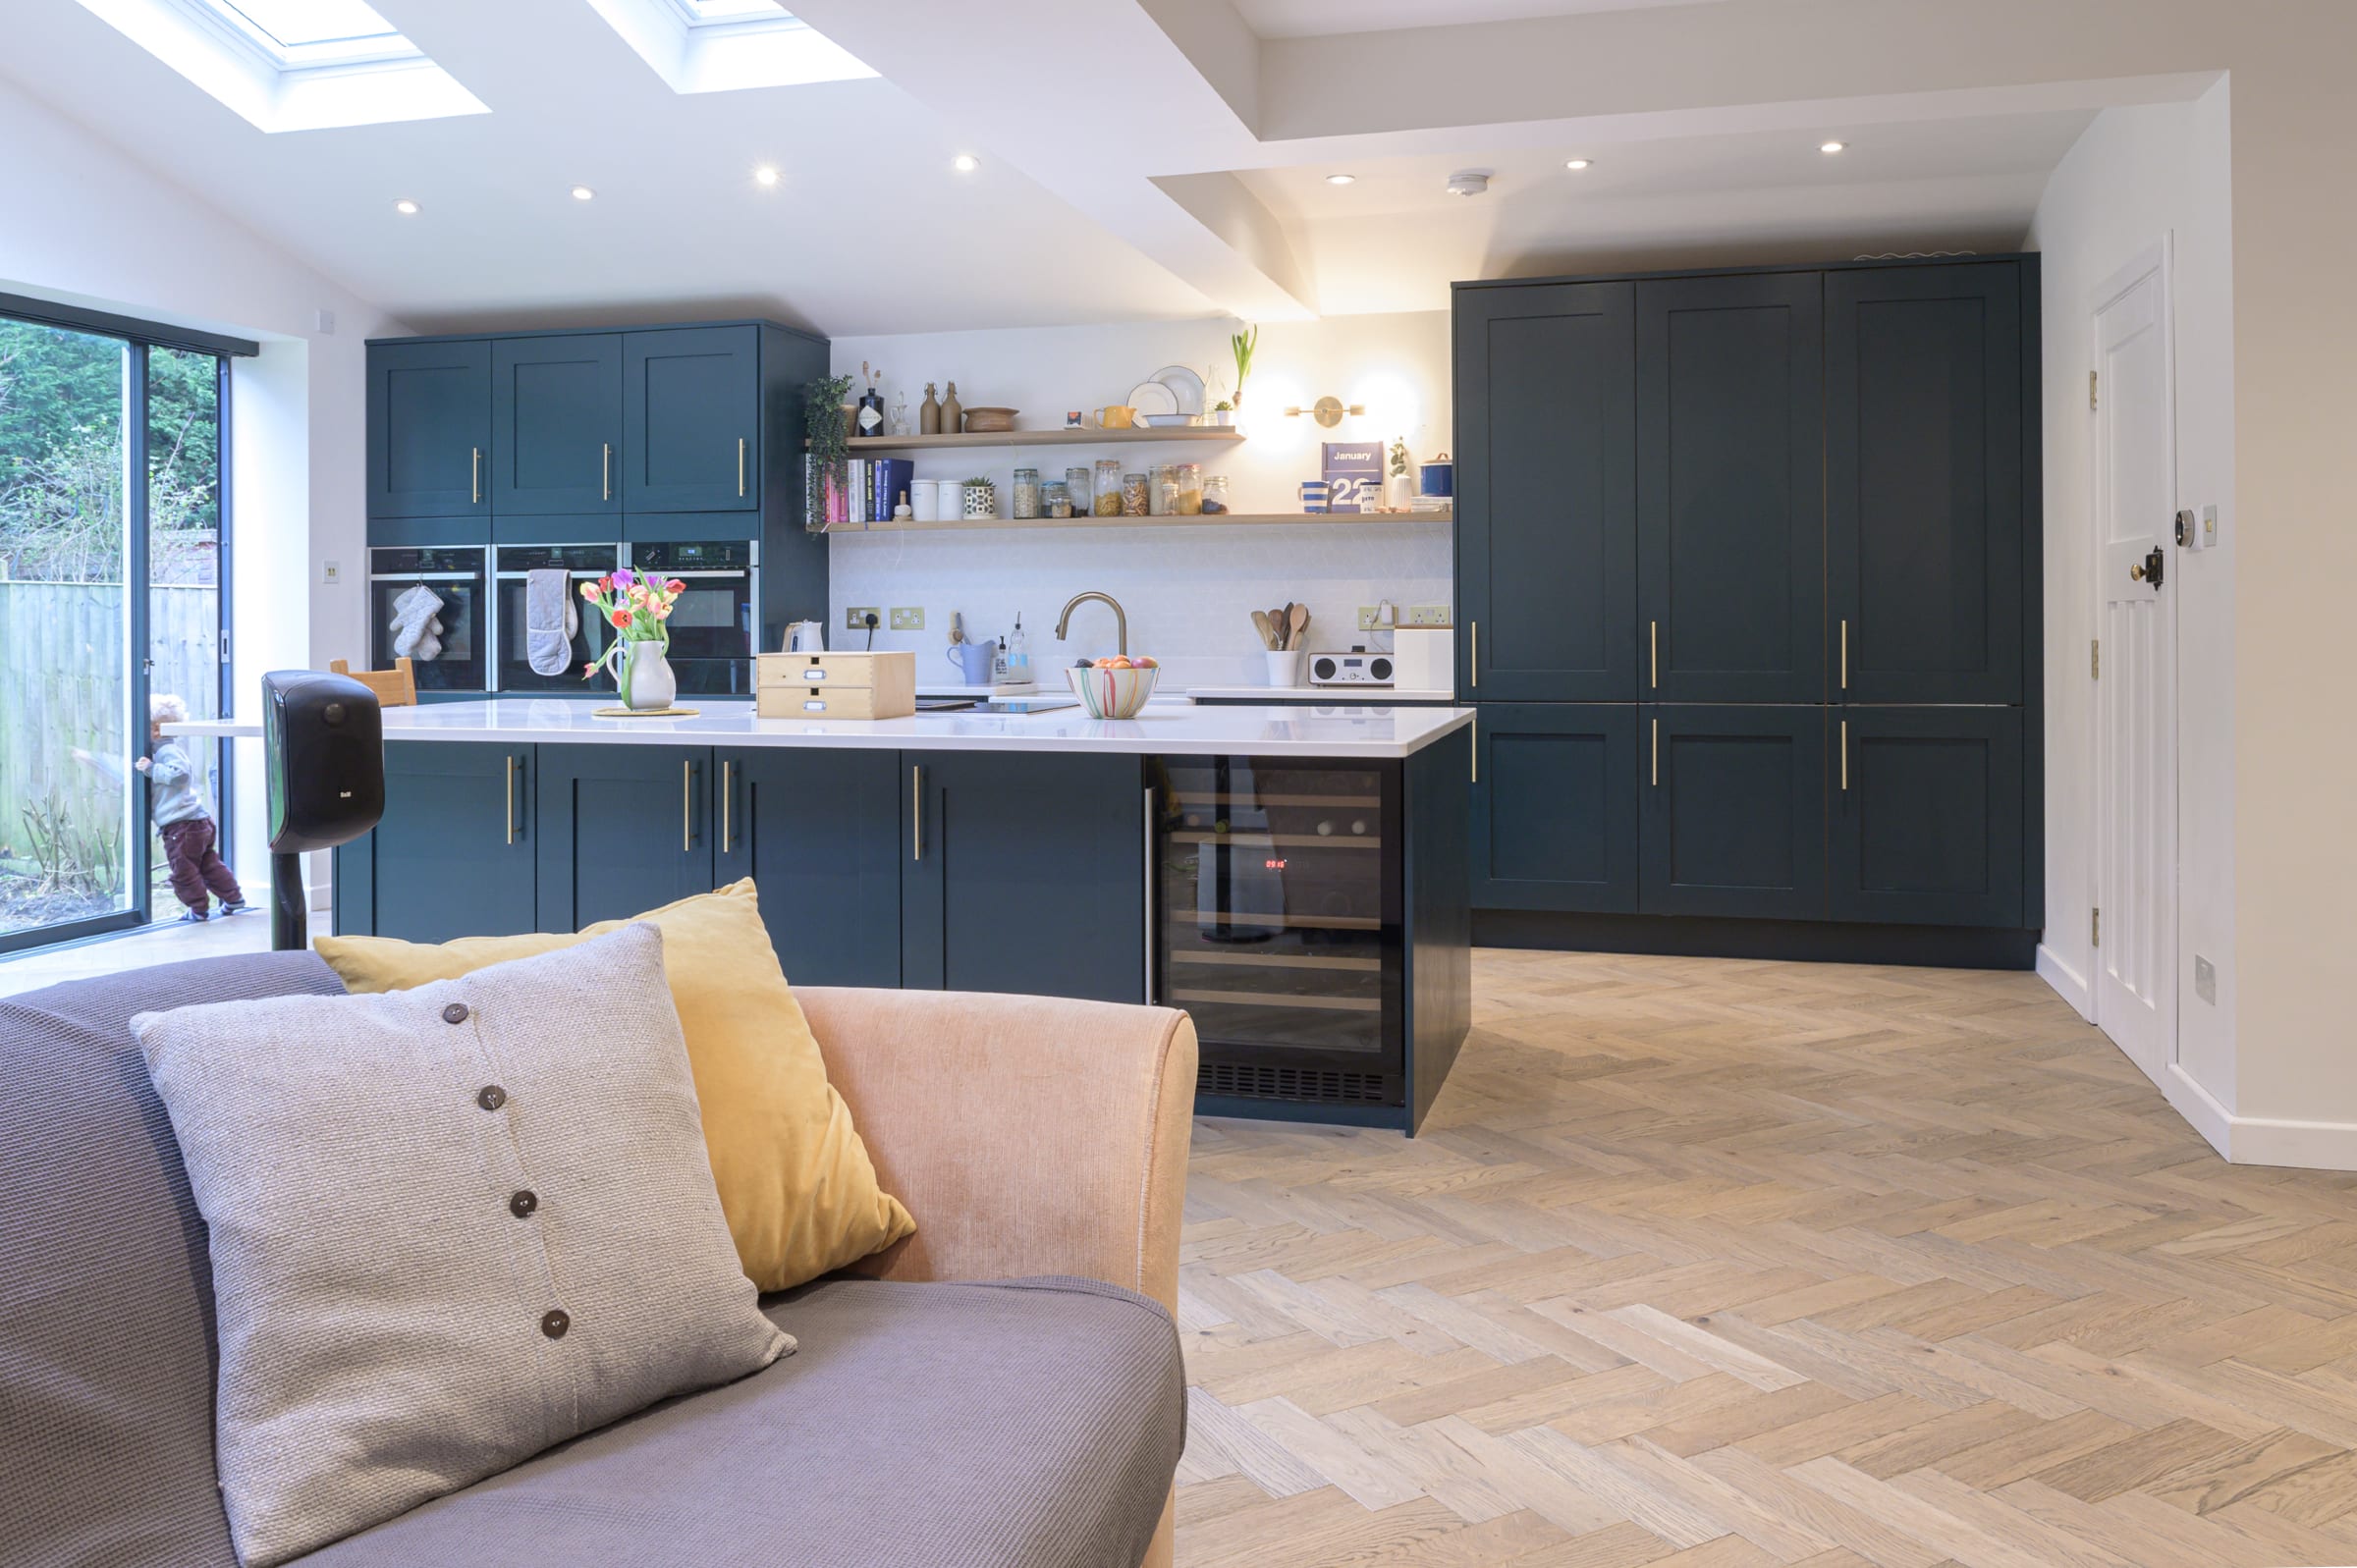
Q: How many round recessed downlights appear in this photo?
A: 7